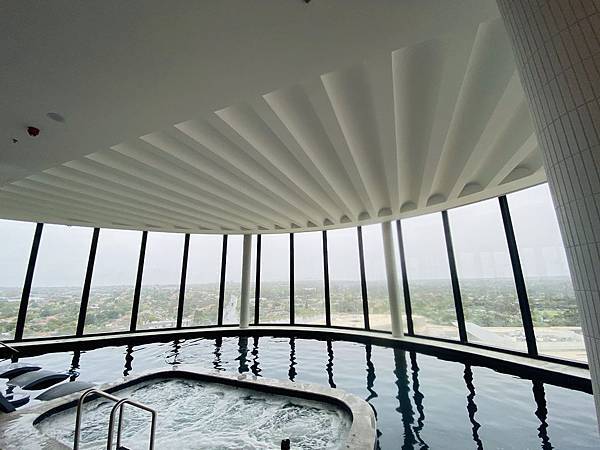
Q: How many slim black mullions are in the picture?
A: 12